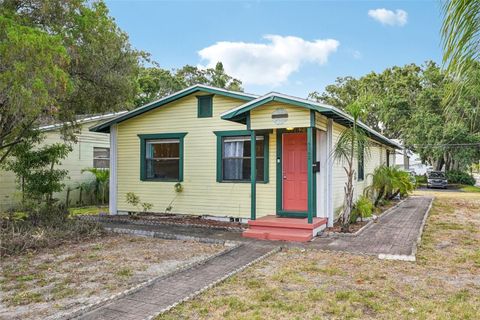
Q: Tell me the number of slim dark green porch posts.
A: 2